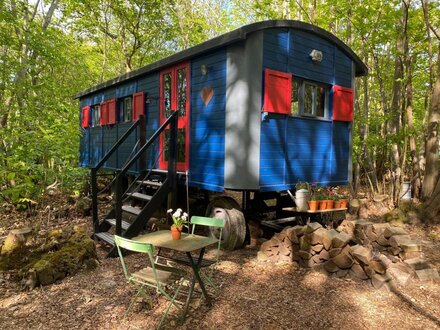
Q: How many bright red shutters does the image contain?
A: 6